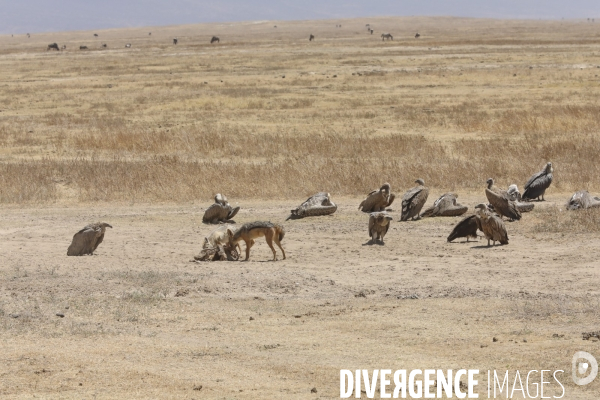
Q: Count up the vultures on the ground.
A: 13